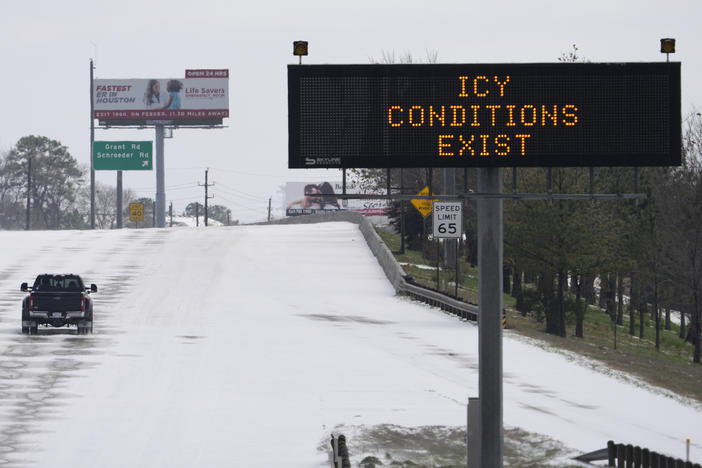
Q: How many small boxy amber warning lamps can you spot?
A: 2